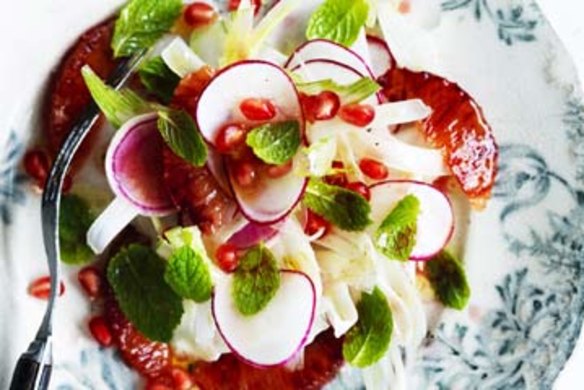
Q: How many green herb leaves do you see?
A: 13